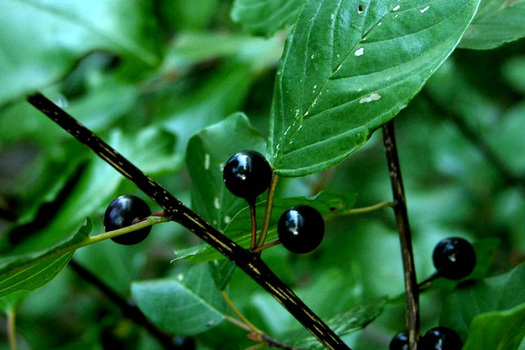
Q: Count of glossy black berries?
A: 6